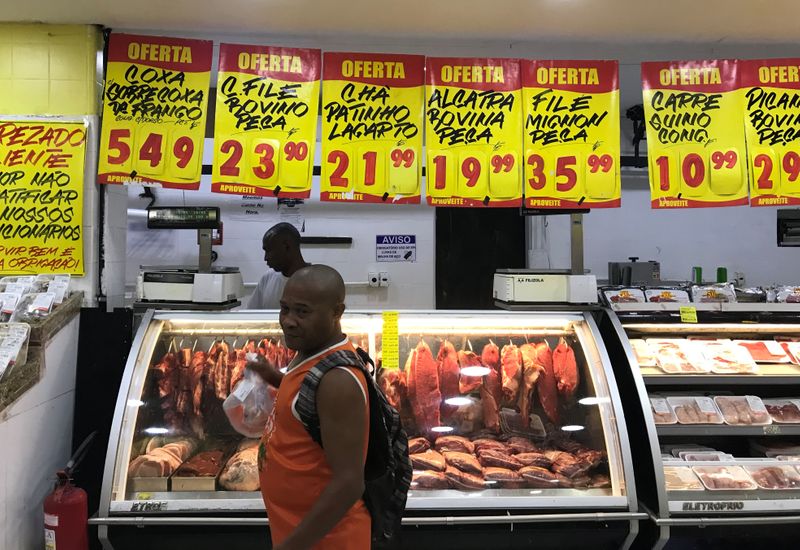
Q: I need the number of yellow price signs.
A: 7